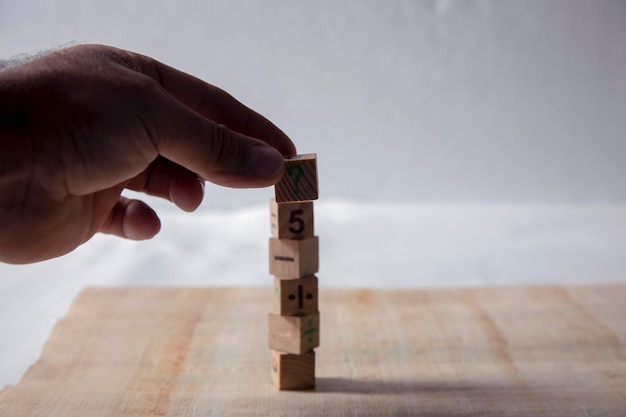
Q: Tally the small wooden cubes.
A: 6